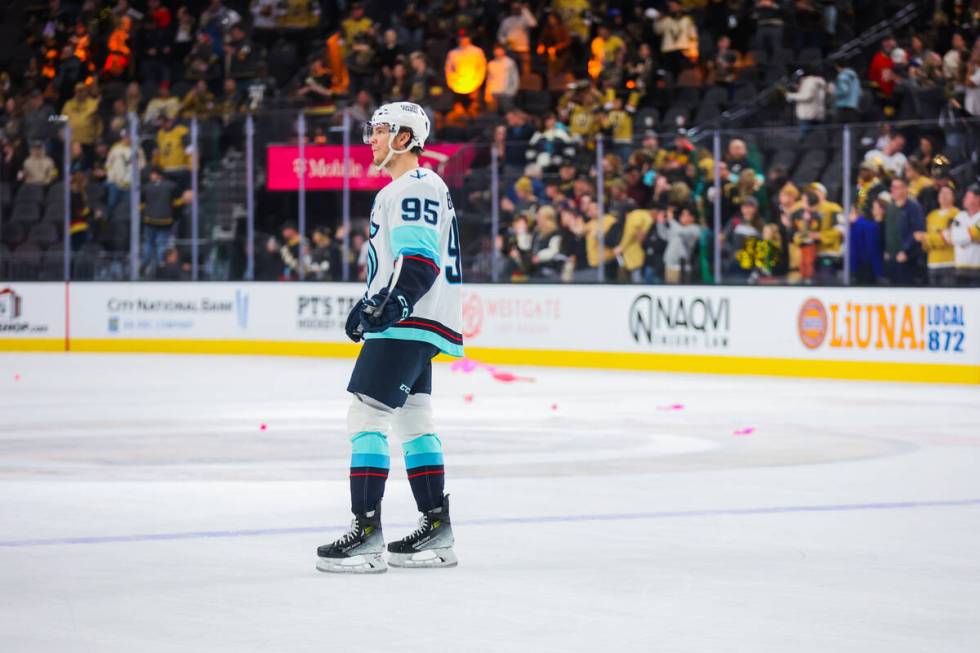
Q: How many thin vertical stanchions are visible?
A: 10